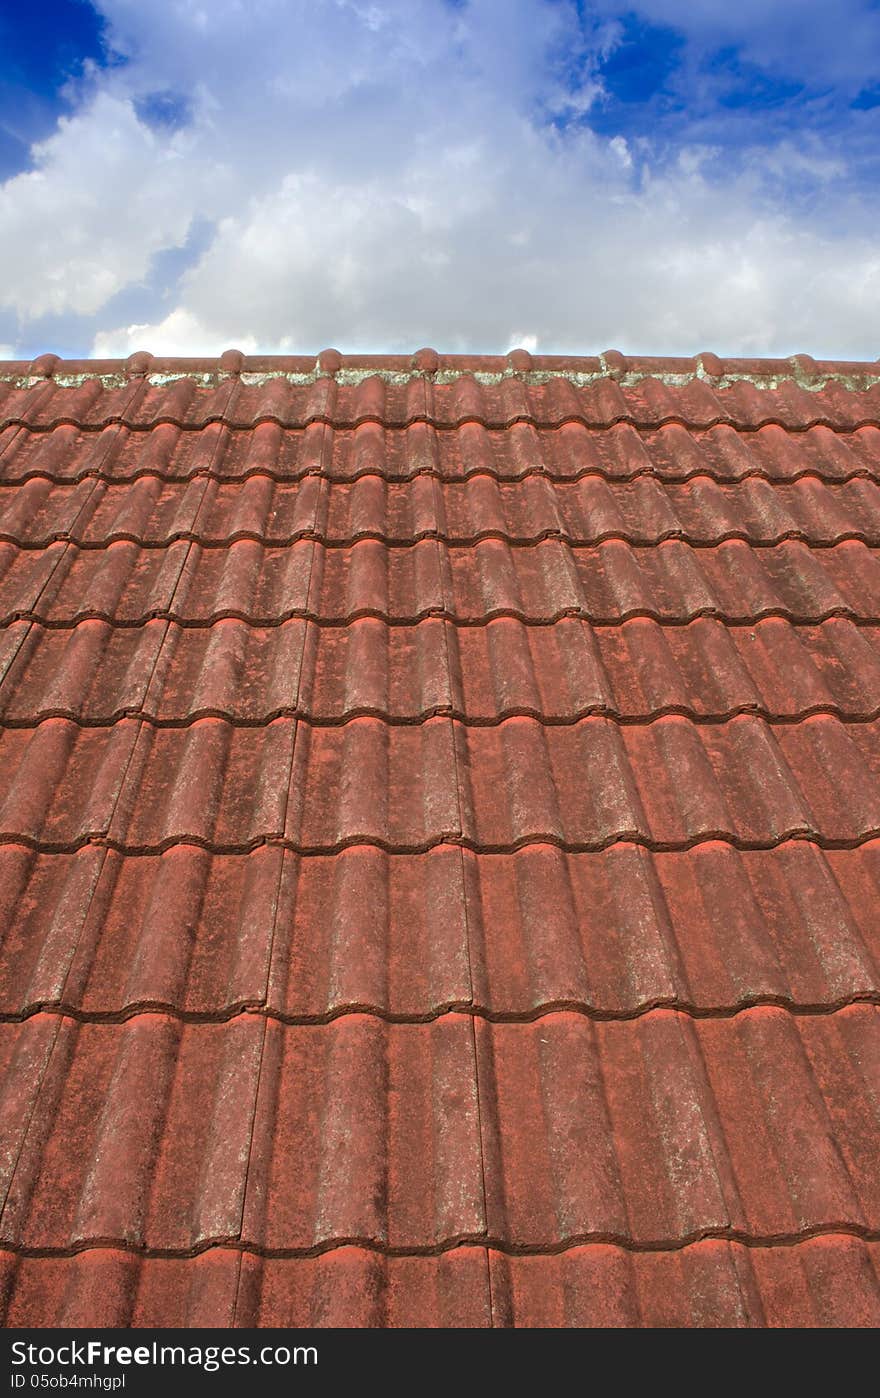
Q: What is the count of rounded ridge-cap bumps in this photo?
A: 9